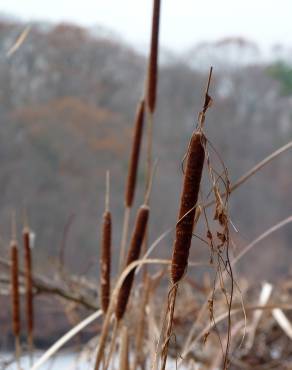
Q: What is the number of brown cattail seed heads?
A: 7